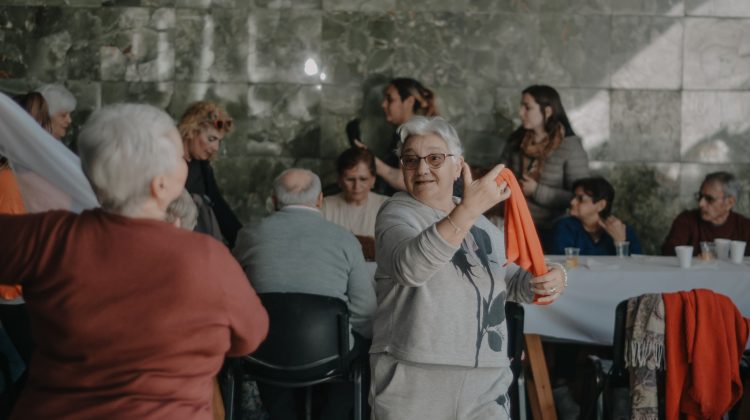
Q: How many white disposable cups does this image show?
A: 3